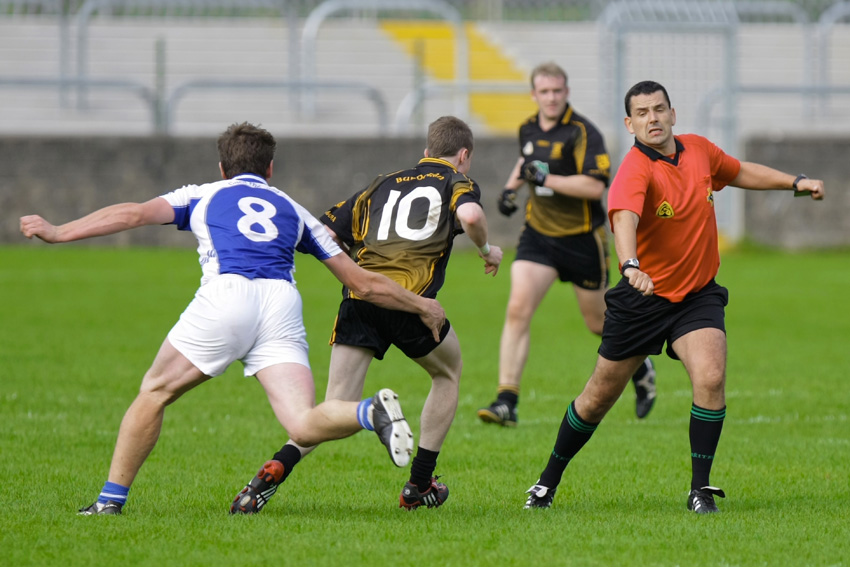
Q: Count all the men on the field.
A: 4